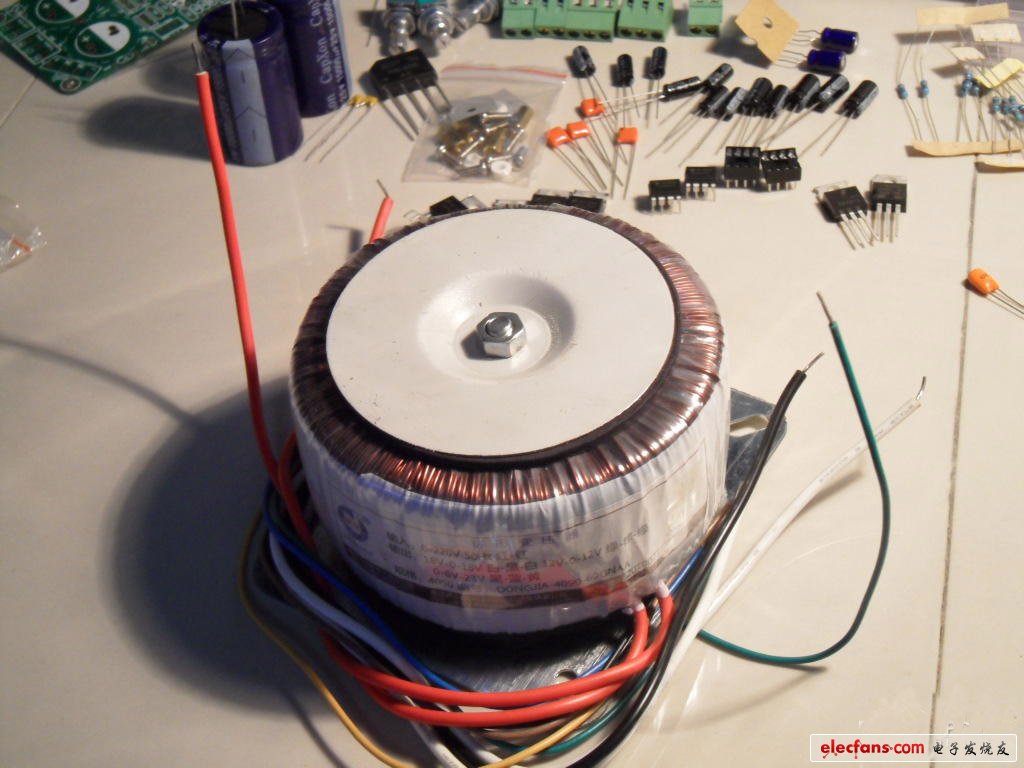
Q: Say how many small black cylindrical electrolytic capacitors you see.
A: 12